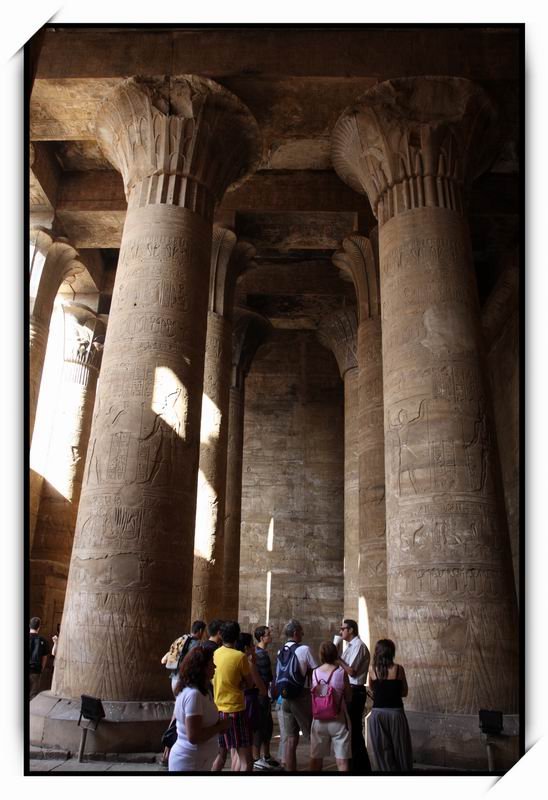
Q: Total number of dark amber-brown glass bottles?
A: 0